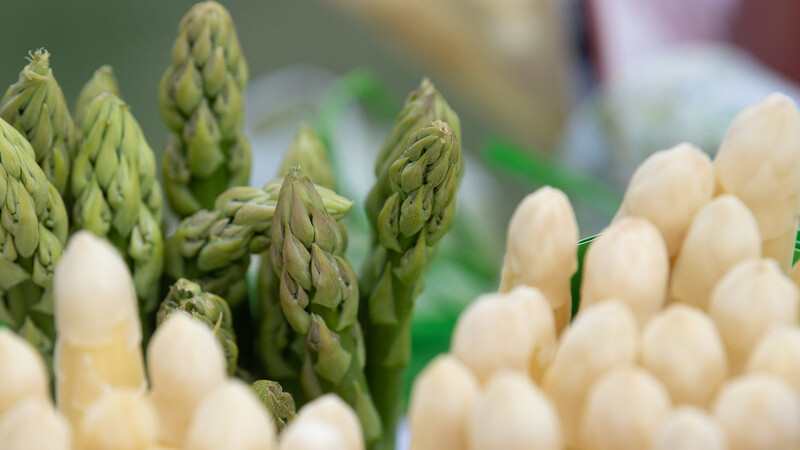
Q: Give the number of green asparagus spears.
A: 12